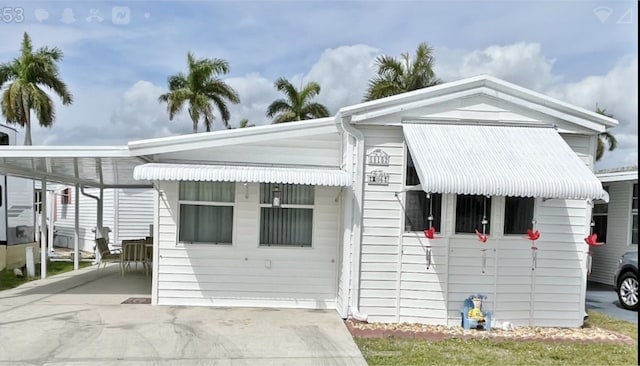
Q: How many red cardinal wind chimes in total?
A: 4